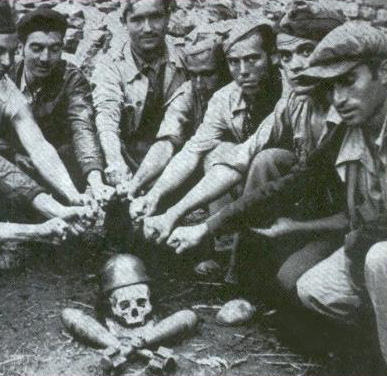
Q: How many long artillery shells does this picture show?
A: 2